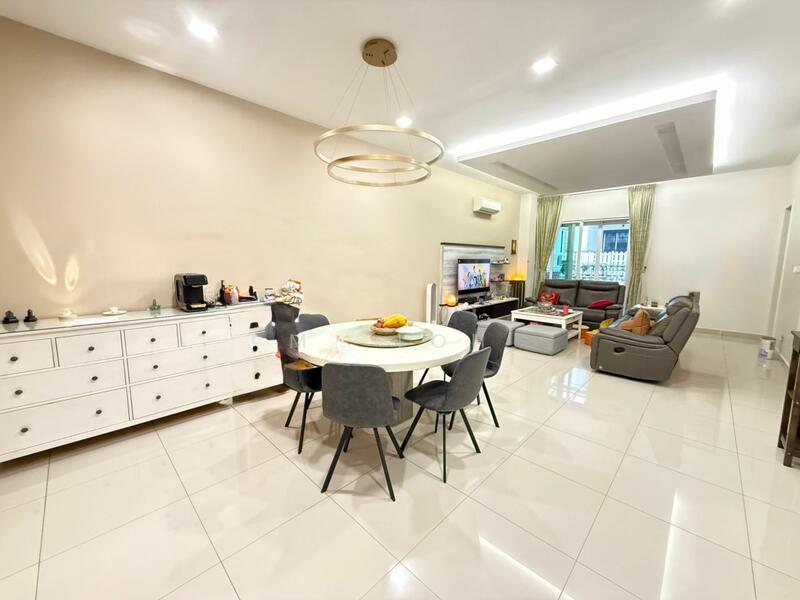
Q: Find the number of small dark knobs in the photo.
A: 15